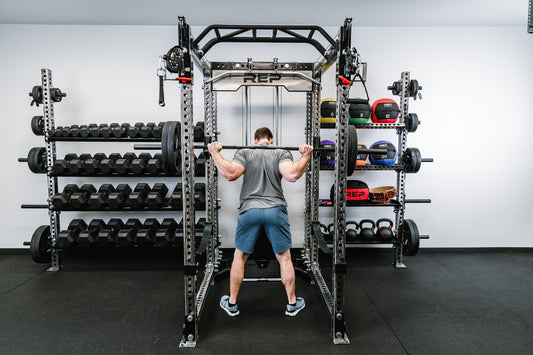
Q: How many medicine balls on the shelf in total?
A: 6